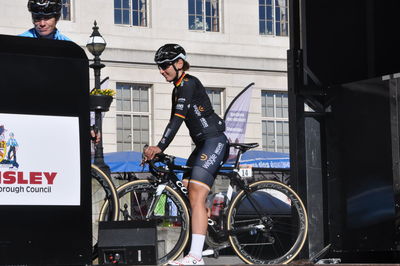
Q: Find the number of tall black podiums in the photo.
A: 1